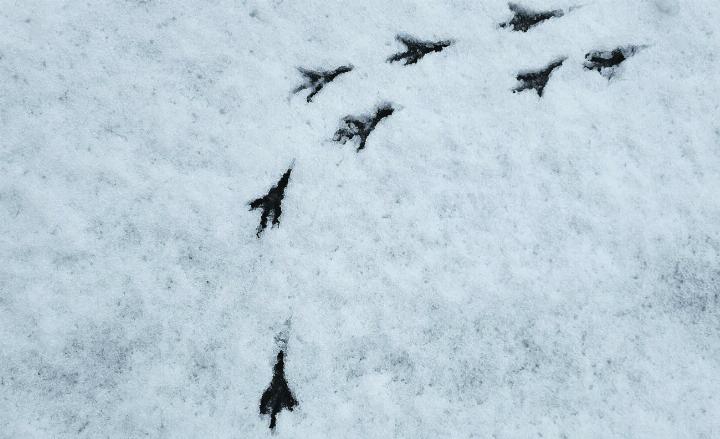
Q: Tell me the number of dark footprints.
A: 8